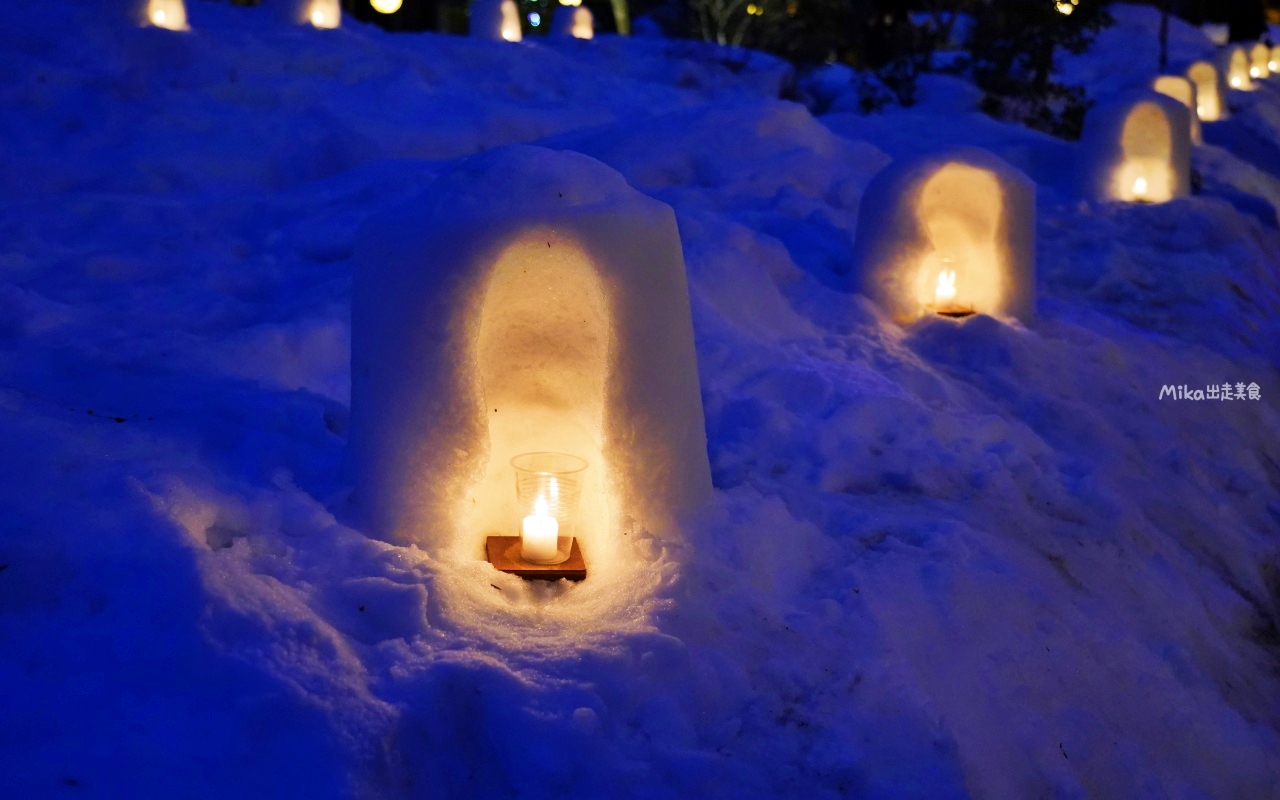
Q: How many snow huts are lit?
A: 12